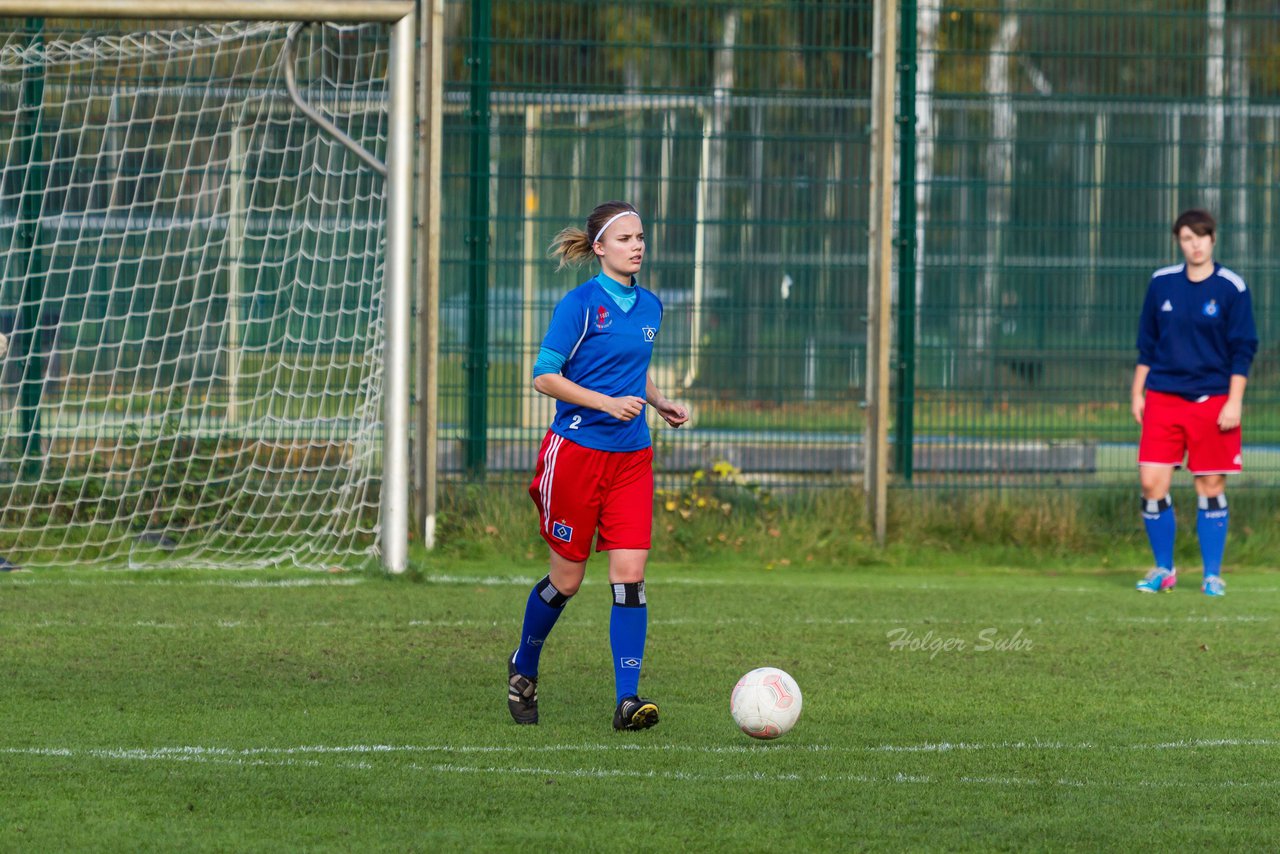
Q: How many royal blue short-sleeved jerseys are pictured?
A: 1